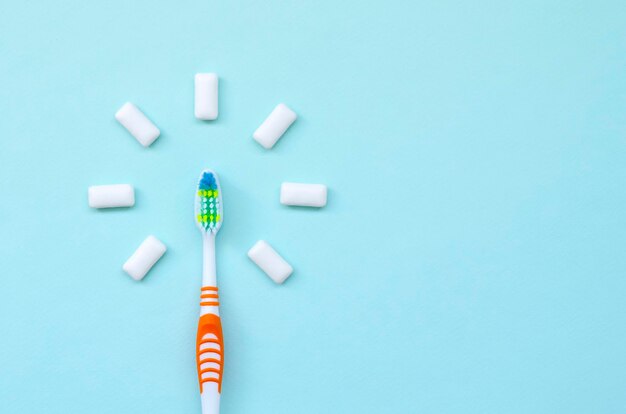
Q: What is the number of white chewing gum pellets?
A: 7